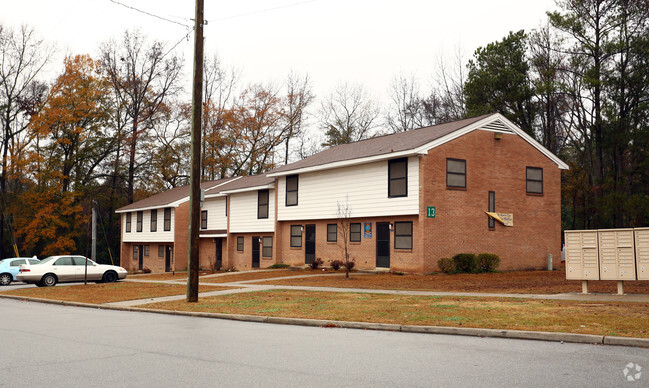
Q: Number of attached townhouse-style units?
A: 6